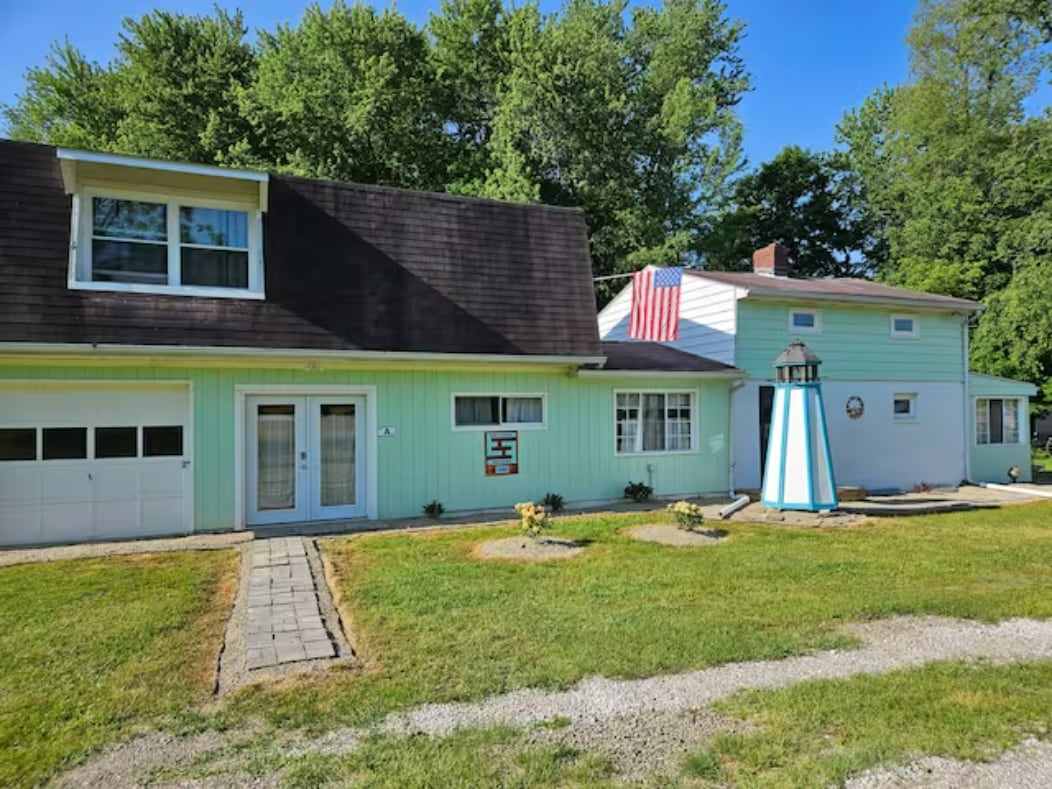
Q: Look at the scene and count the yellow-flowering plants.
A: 2